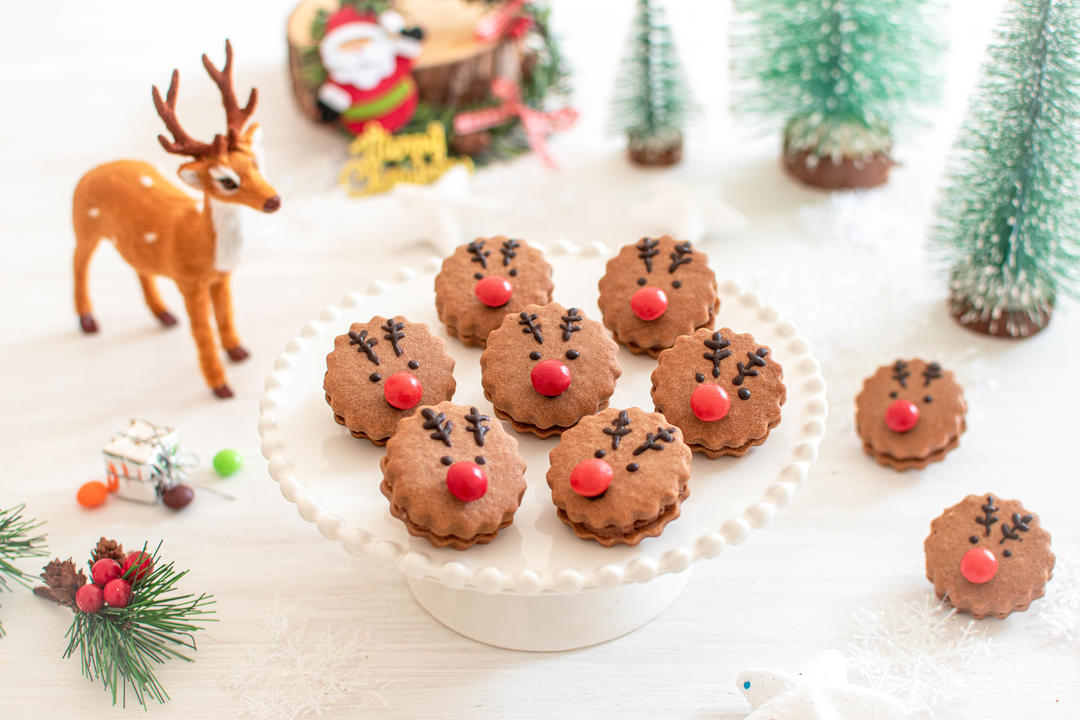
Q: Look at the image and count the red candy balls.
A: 9